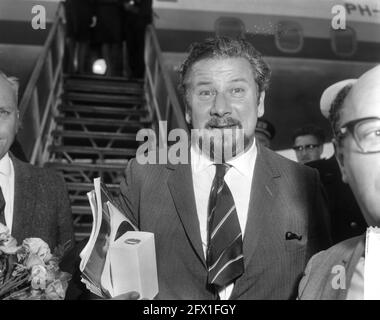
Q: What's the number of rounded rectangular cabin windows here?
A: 3